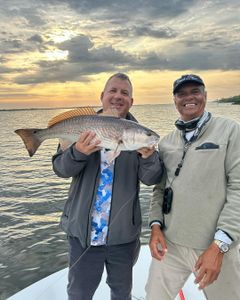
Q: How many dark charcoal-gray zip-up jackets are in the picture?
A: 1